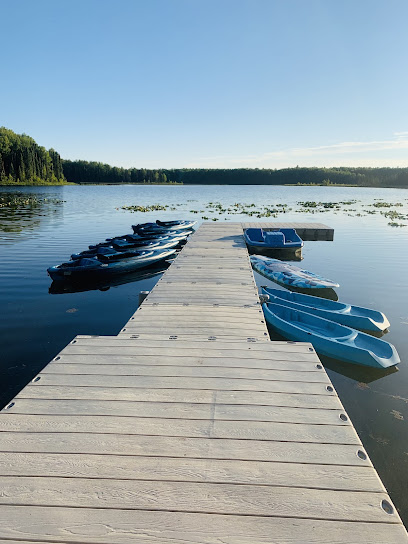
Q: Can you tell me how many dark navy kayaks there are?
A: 5